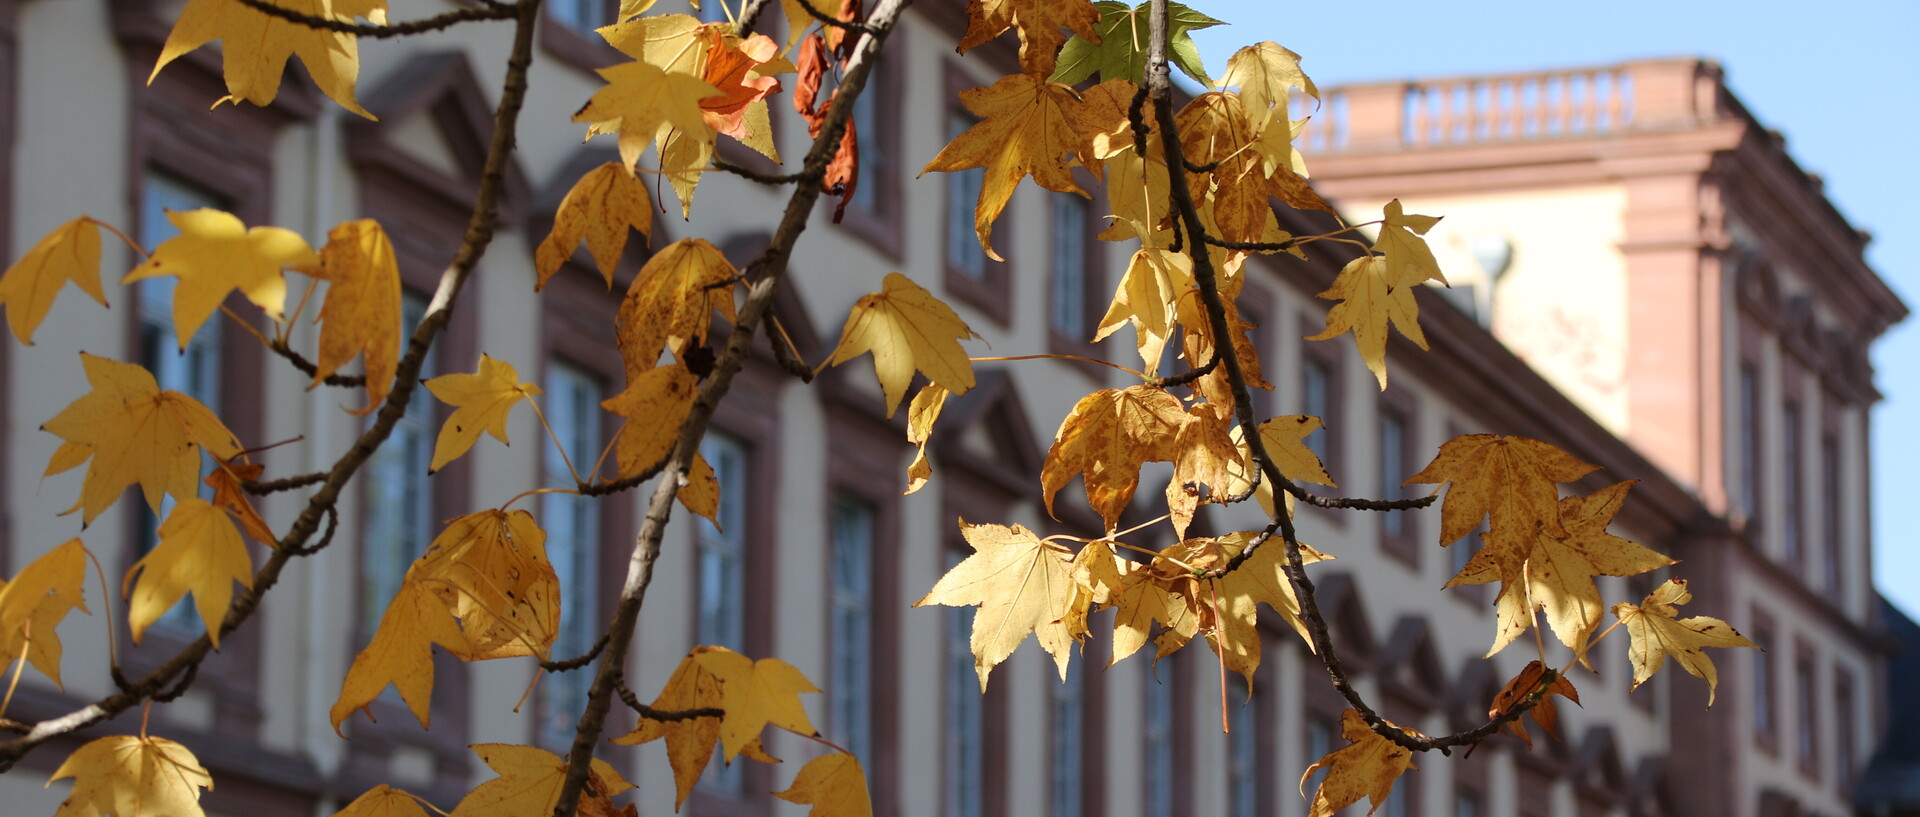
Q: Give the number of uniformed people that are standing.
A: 0